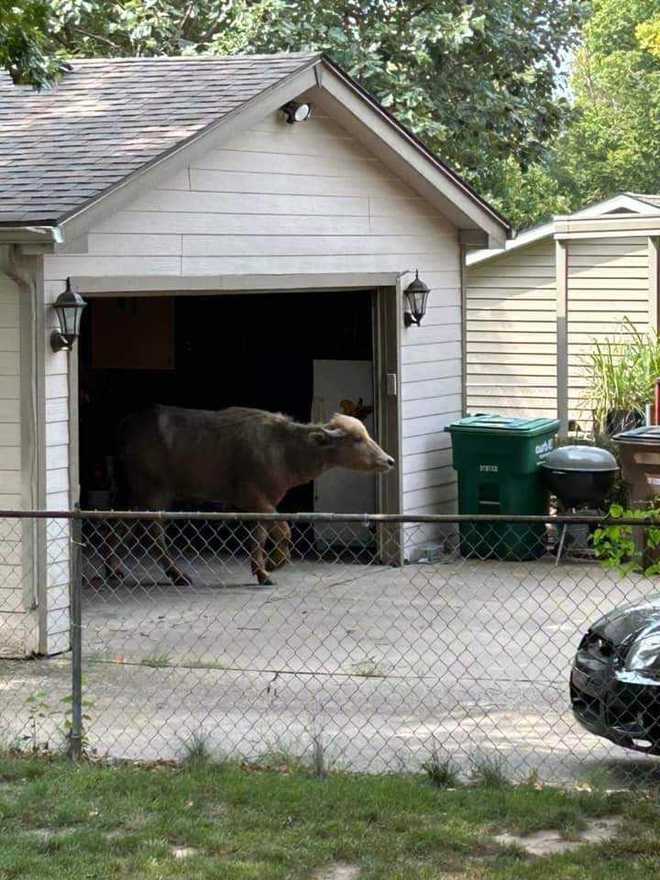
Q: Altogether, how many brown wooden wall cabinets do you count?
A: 1